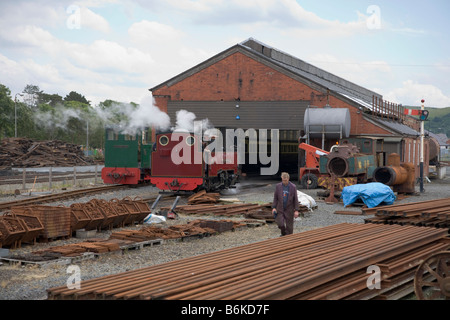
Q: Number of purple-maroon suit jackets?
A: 1